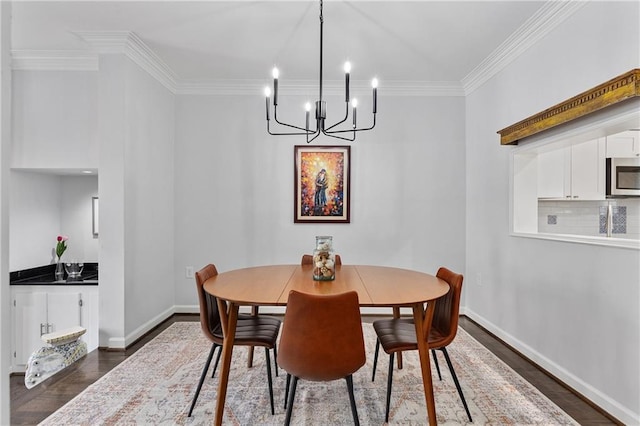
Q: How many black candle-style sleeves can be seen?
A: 6